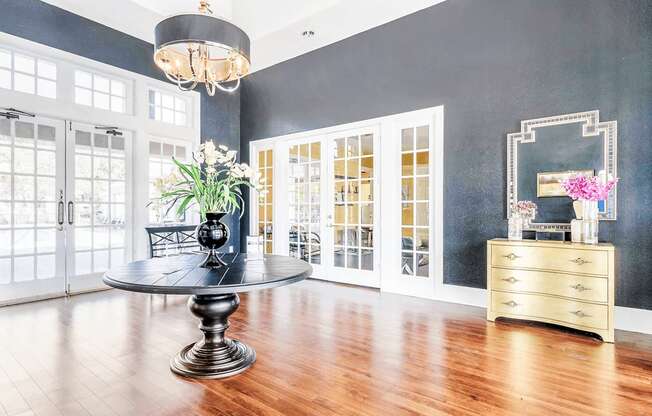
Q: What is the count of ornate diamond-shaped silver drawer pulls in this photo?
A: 6